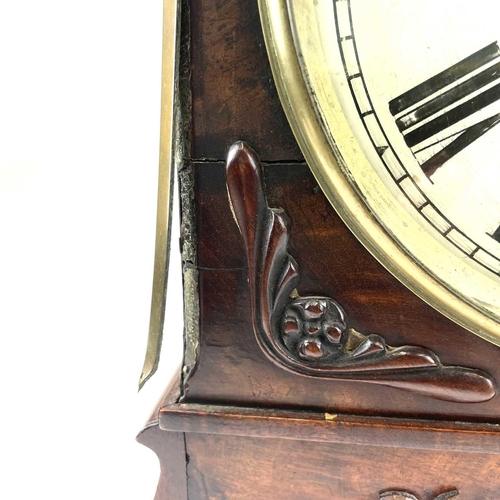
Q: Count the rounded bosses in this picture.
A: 5